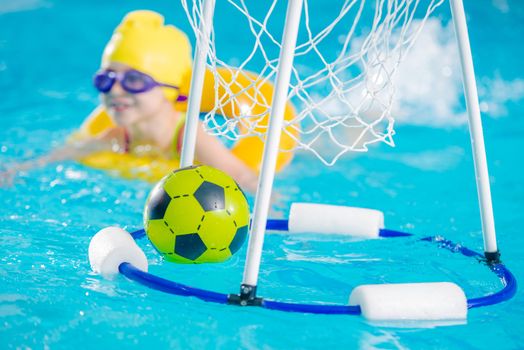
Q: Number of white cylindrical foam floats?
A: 3